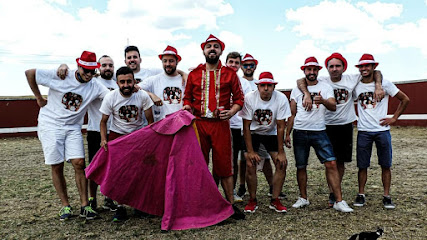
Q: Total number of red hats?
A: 8